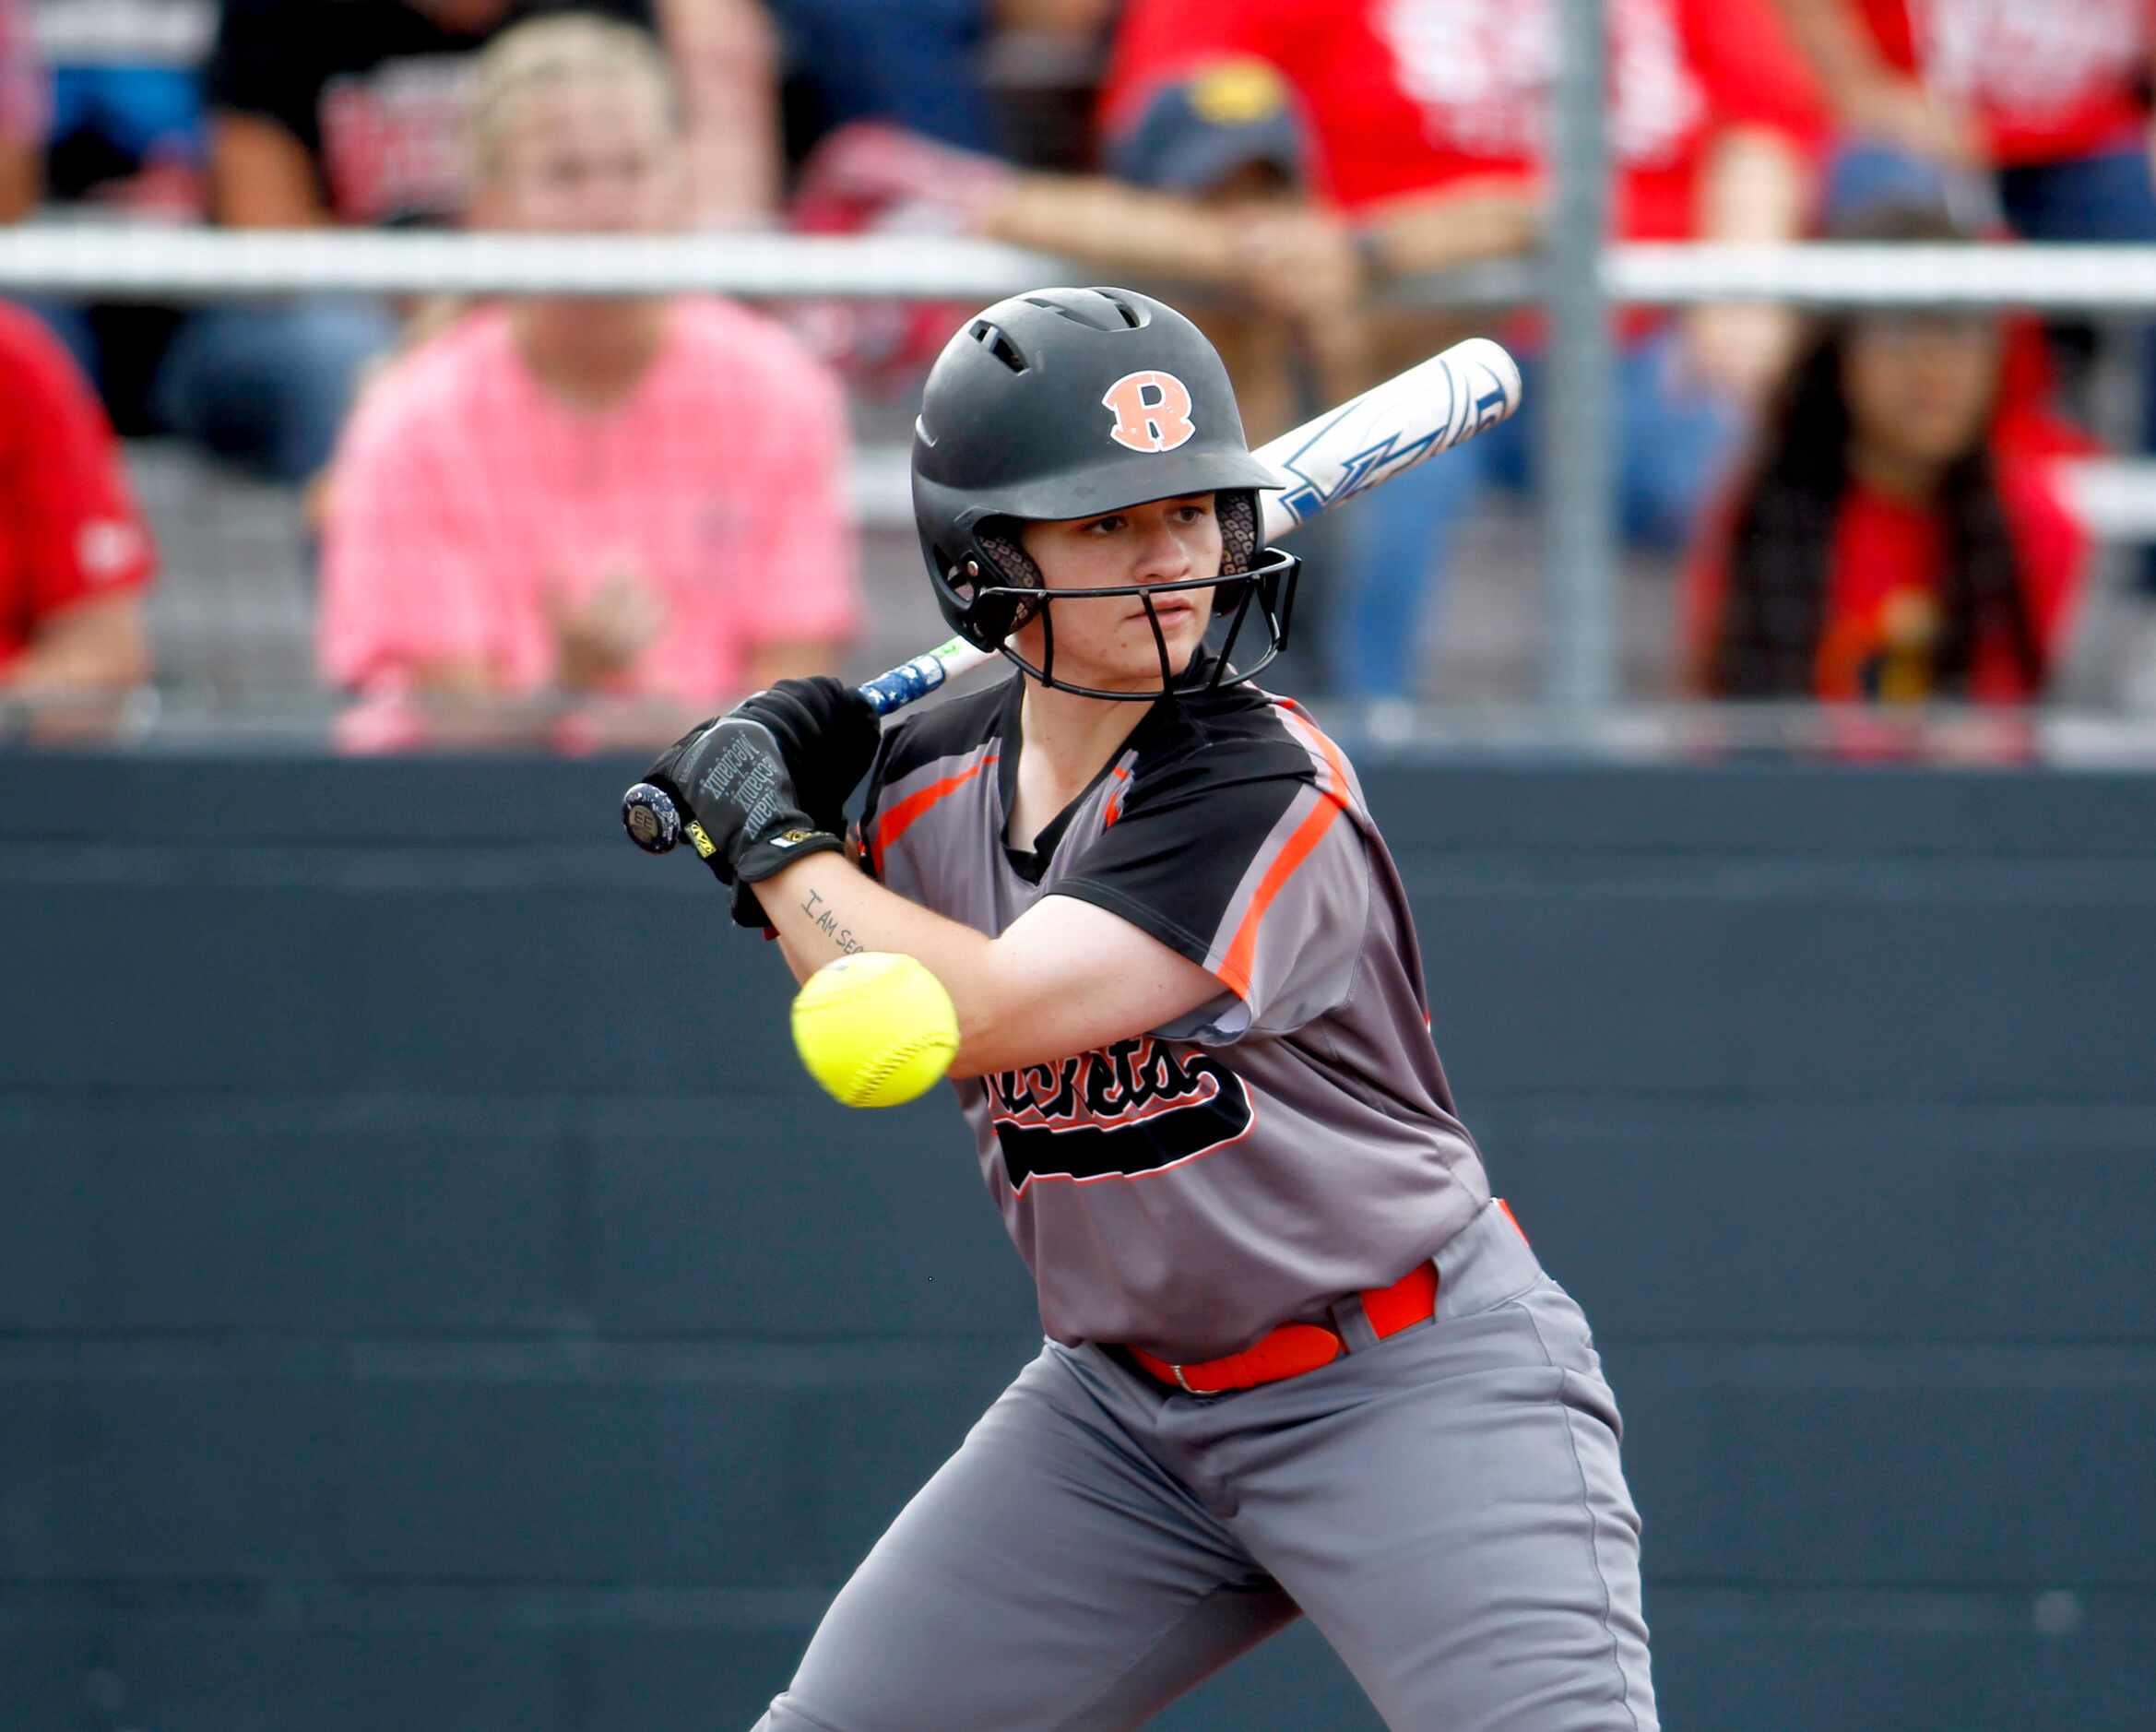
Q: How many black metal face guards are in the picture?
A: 1